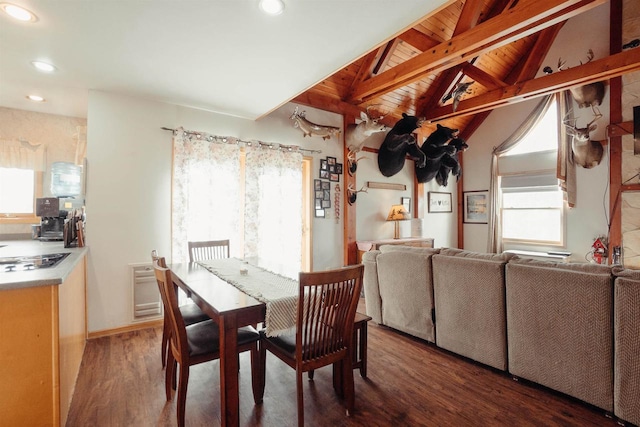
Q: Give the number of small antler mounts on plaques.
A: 2